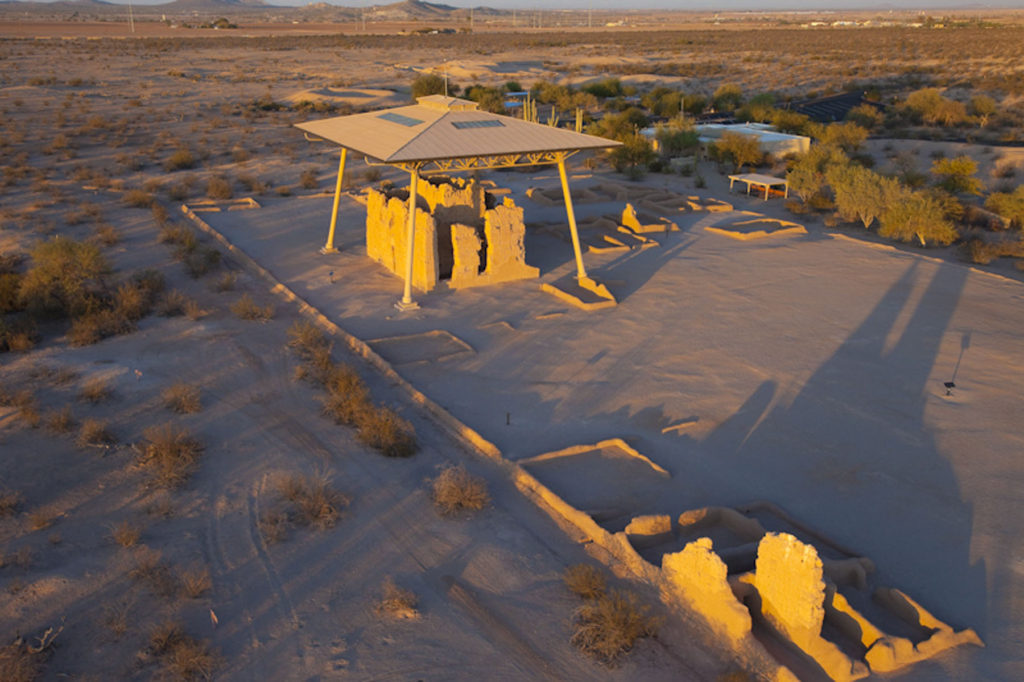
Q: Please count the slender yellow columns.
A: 3